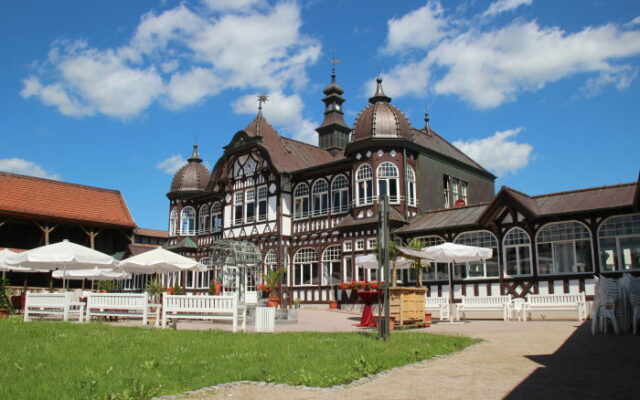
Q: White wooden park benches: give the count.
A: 6